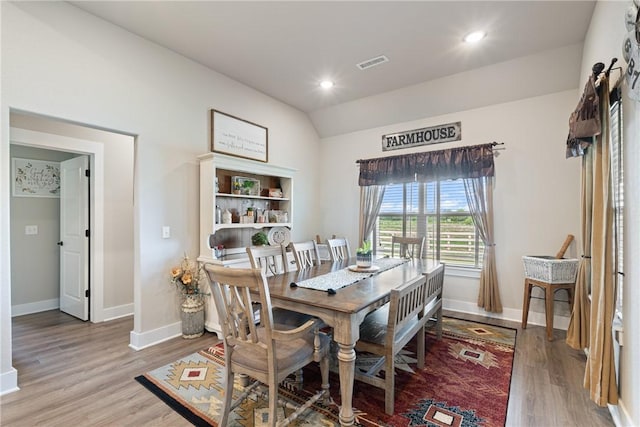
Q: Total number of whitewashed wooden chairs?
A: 5